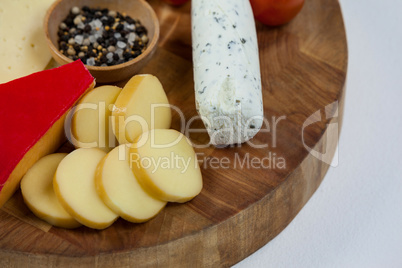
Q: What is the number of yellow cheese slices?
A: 6